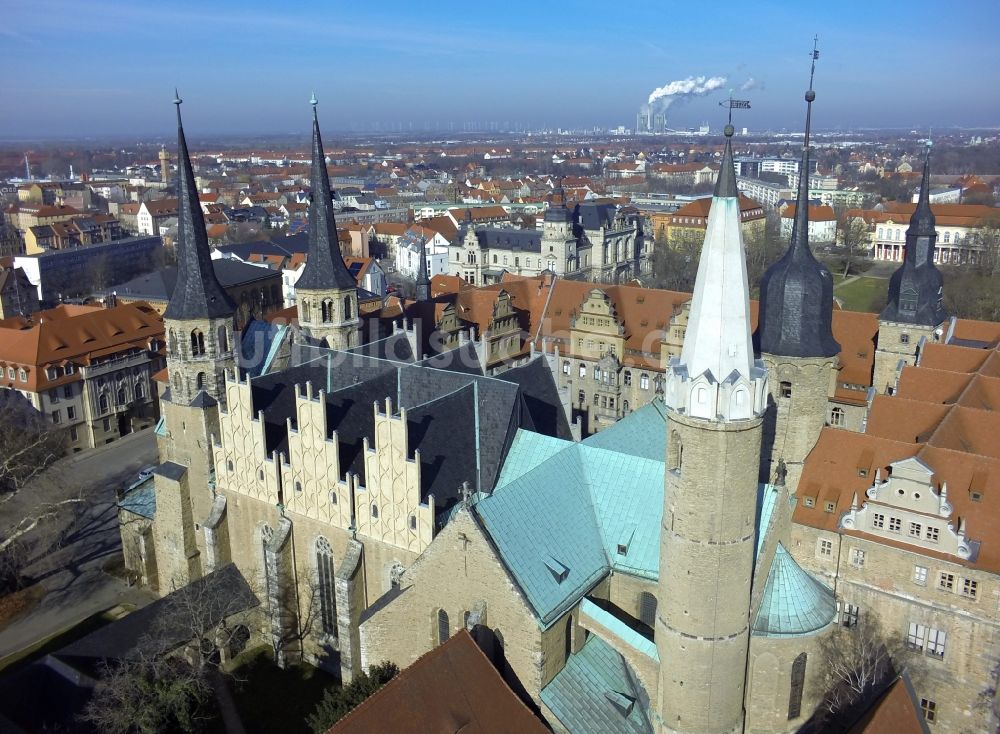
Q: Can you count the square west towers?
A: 2